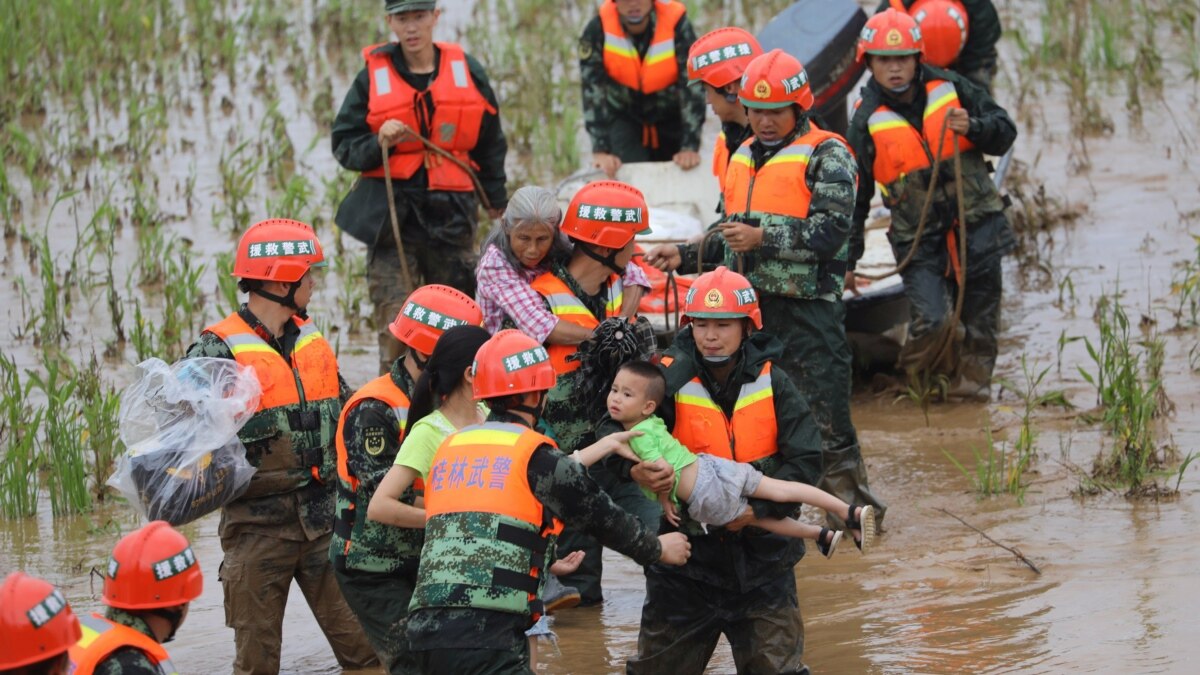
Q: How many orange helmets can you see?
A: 11